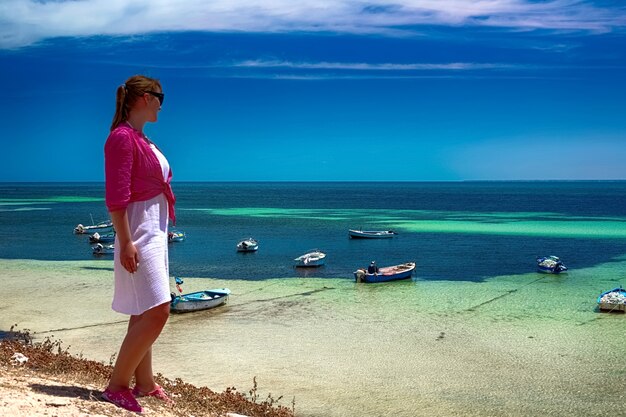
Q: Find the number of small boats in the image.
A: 11